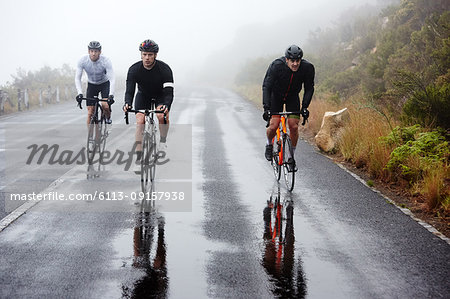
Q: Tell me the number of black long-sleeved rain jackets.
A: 2